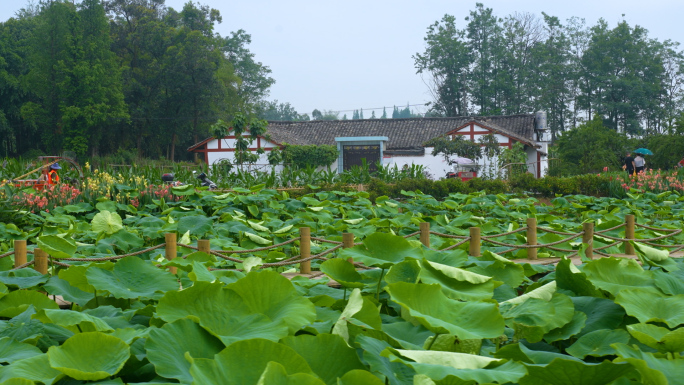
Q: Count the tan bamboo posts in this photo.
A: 11